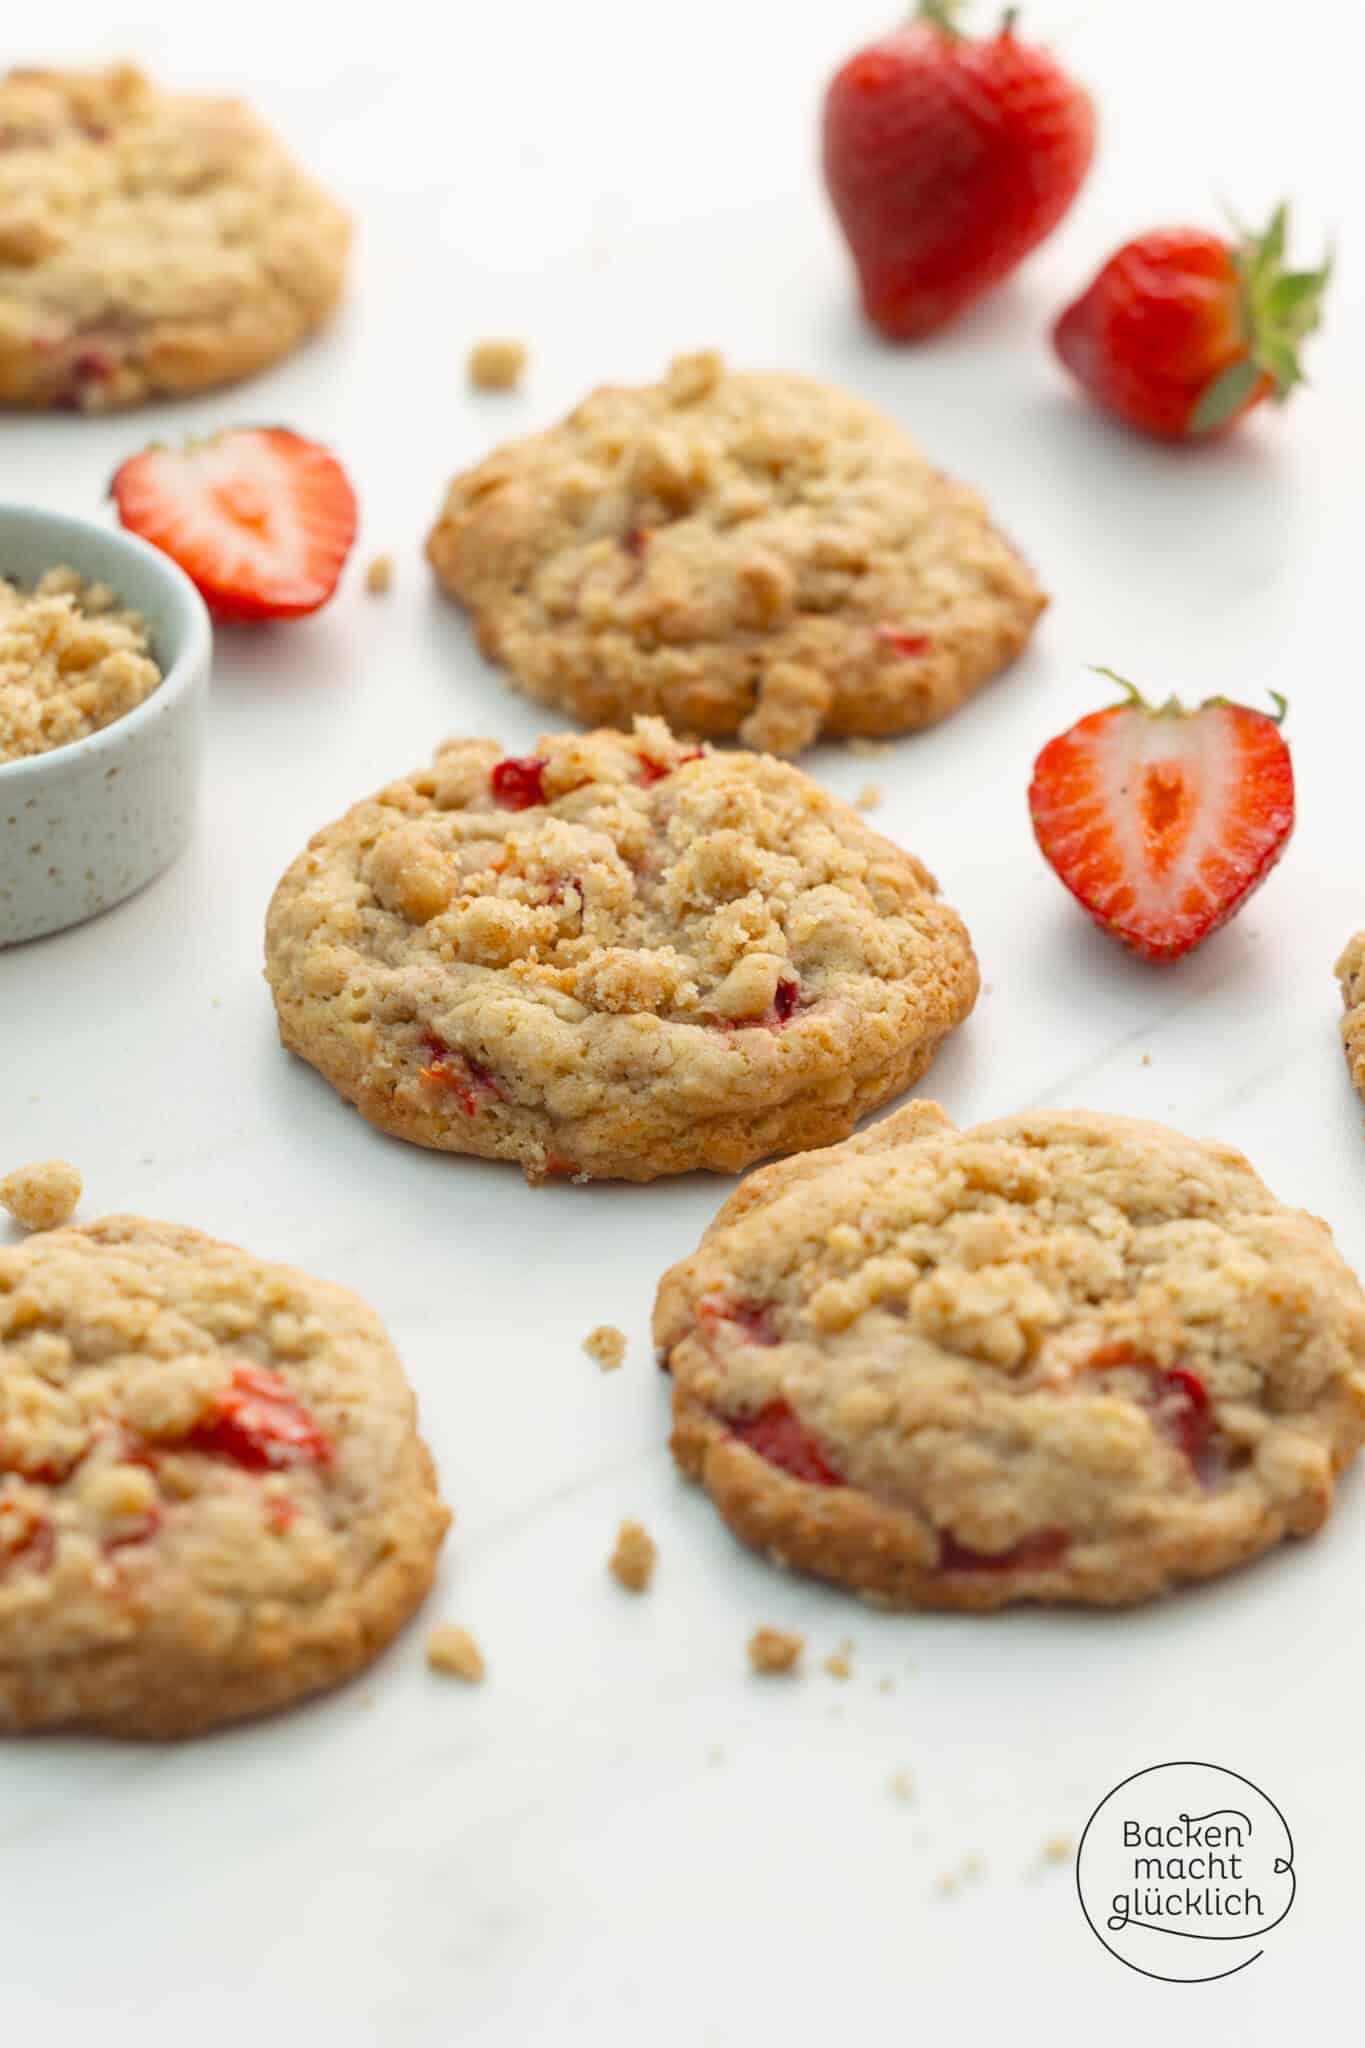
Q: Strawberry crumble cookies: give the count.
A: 6